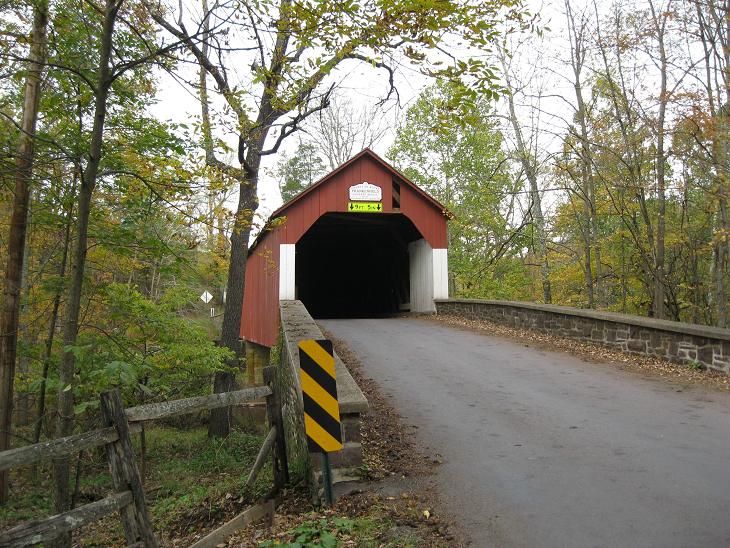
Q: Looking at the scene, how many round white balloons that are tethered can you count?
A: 0